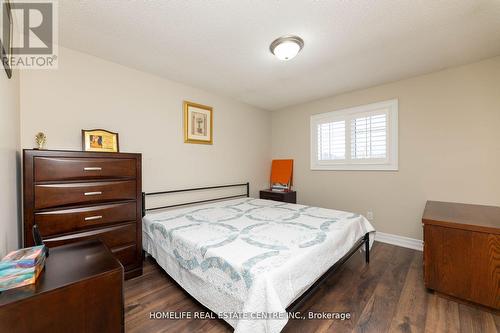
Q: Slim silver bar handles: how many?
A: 3